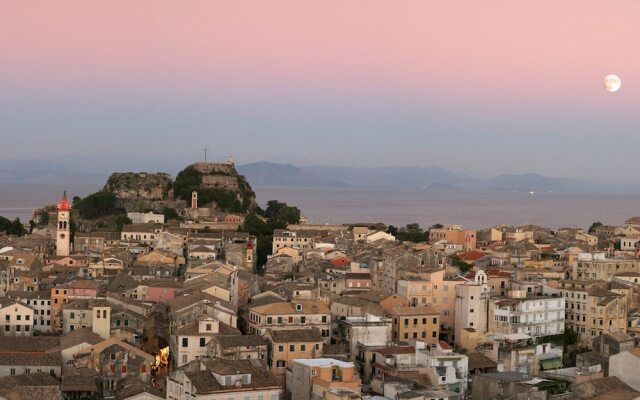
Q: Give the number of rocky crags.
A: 2